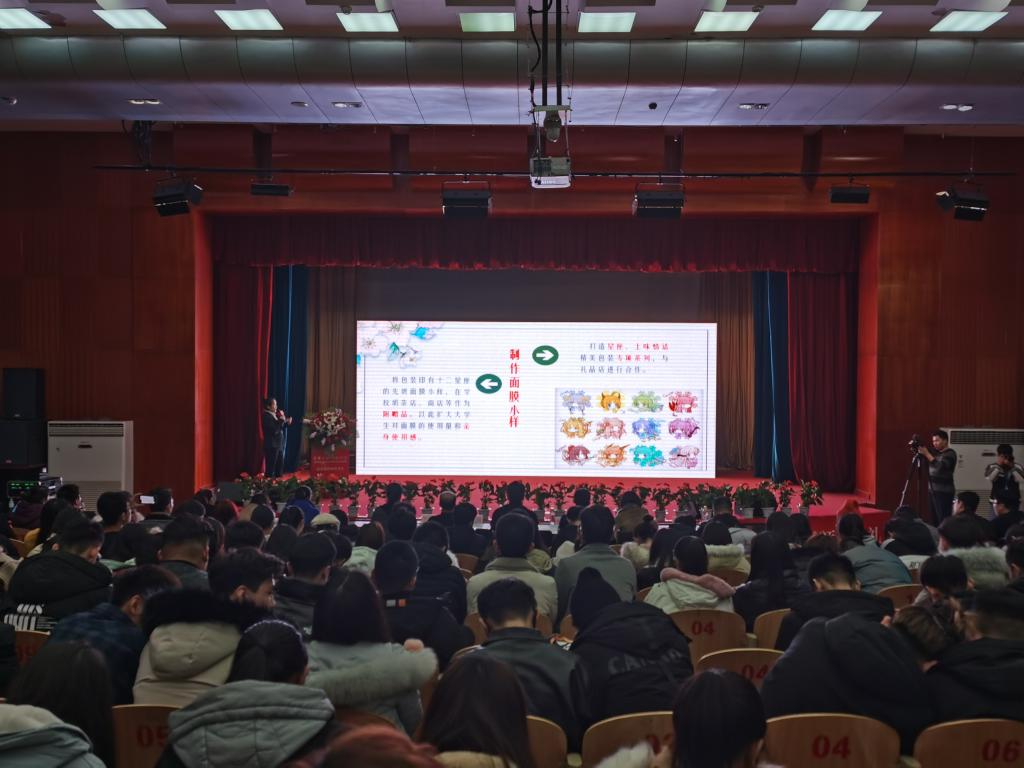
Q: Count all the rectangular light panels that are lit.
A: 9